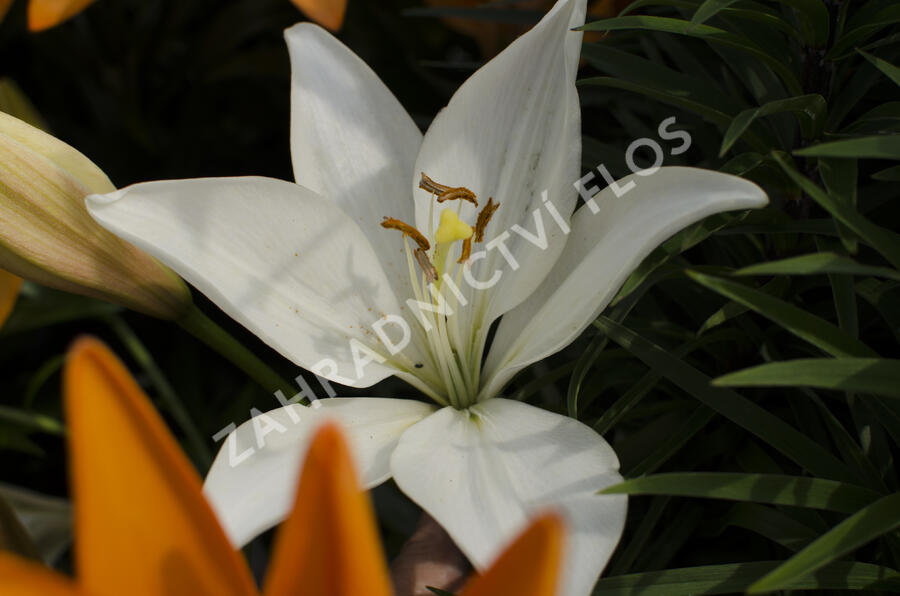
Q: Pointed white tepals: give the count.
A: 6